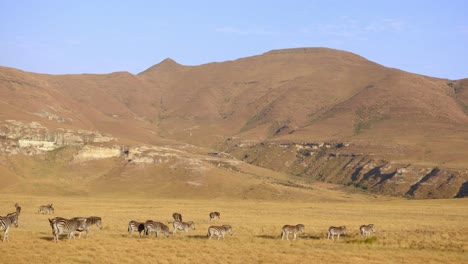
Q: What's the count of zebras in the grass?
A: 13